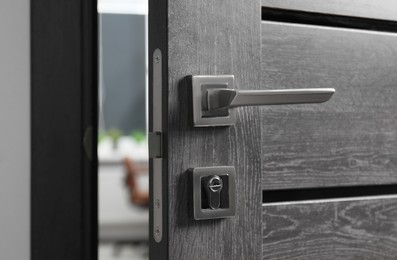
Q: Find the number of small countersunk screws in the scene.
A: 3